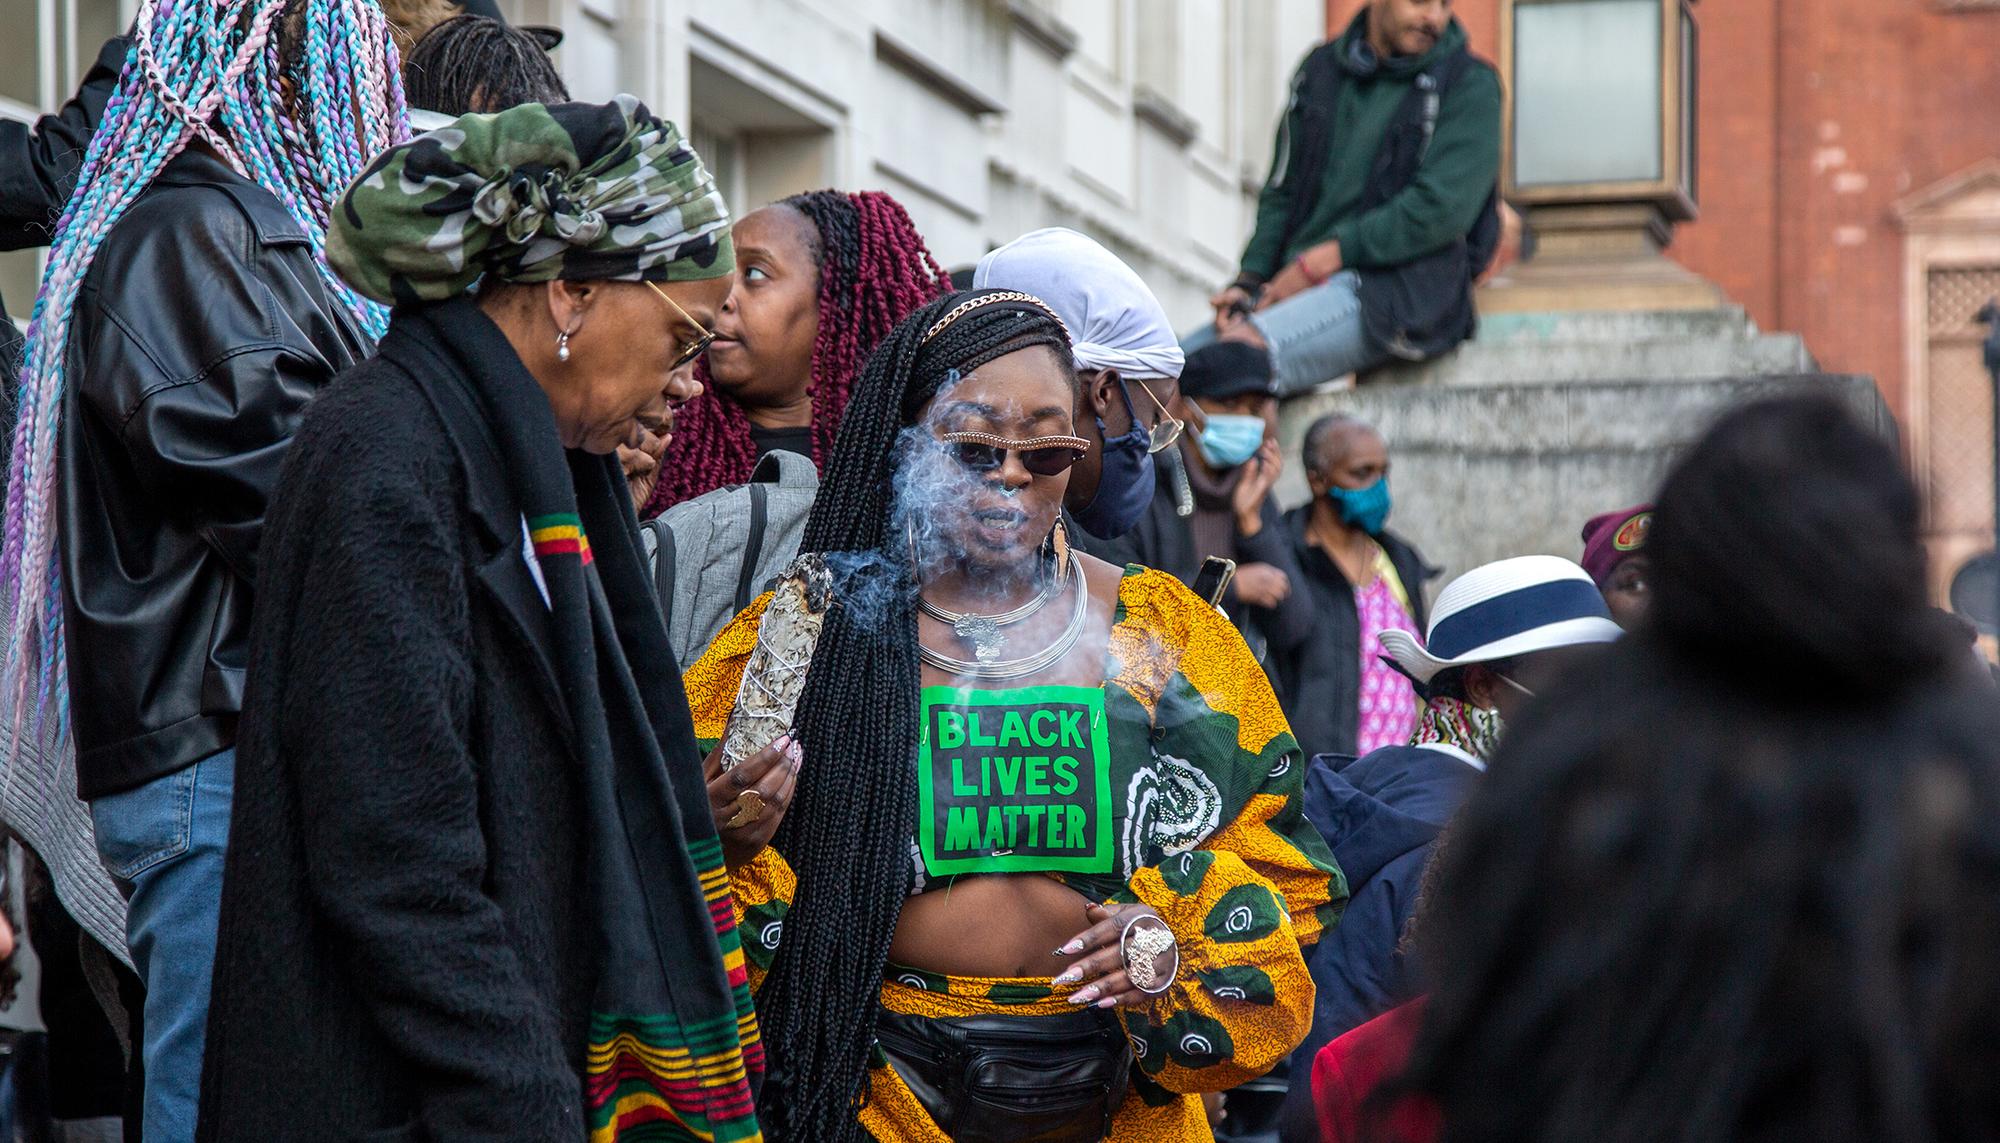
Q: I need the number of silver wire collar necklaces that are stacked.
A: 2